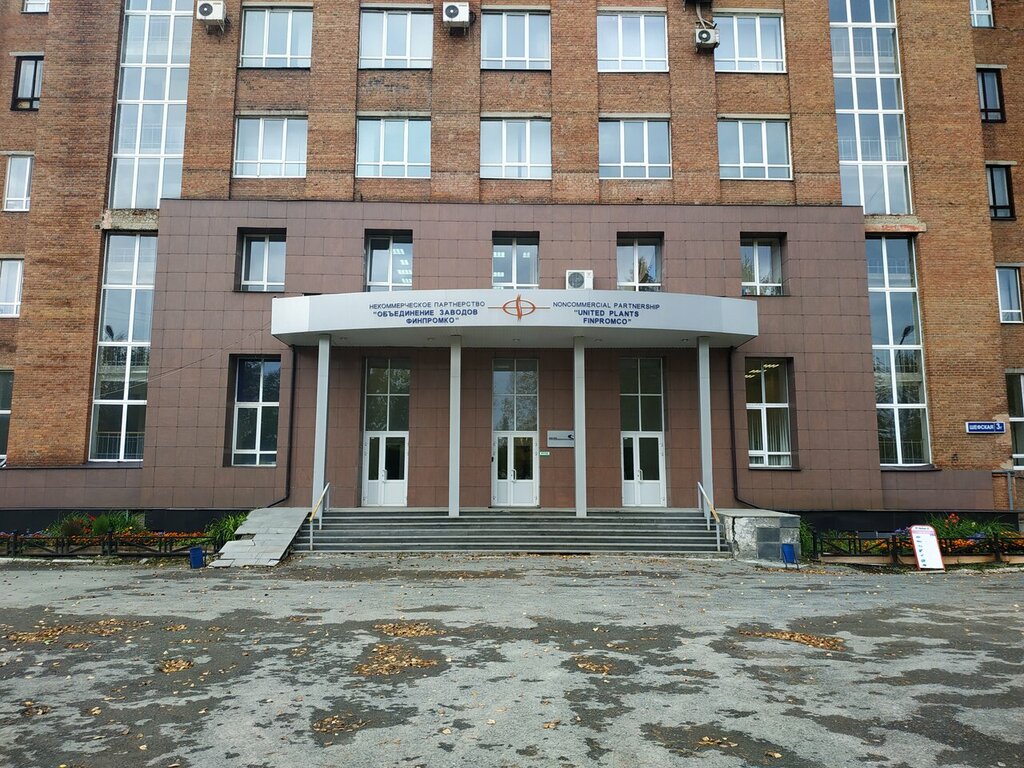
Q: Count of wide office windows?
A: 10